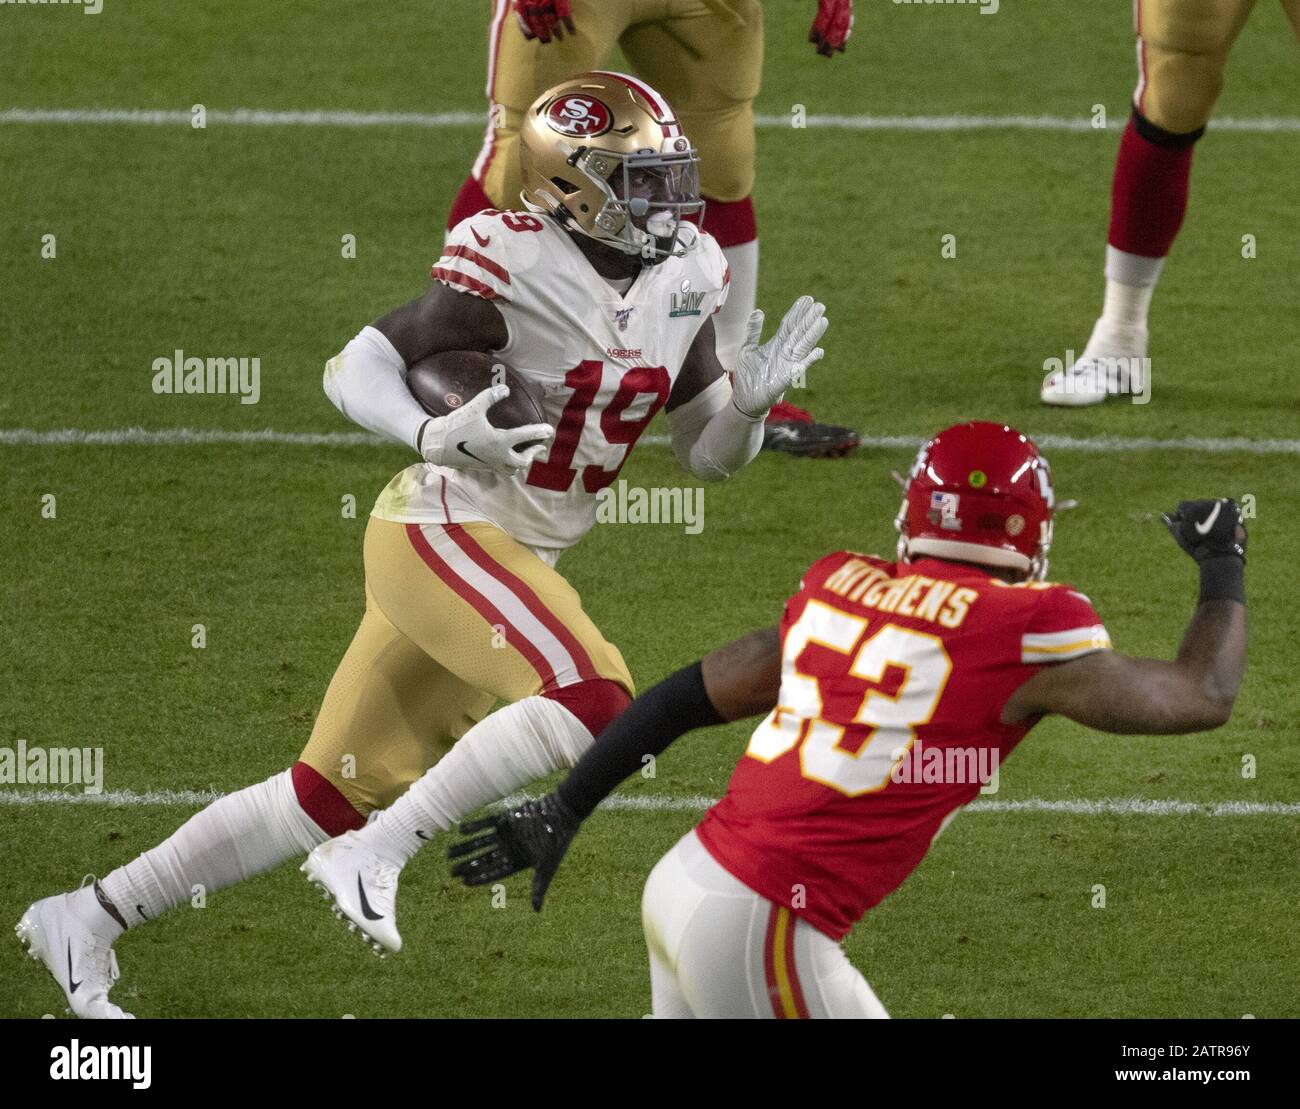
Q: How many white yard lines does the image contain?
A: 3